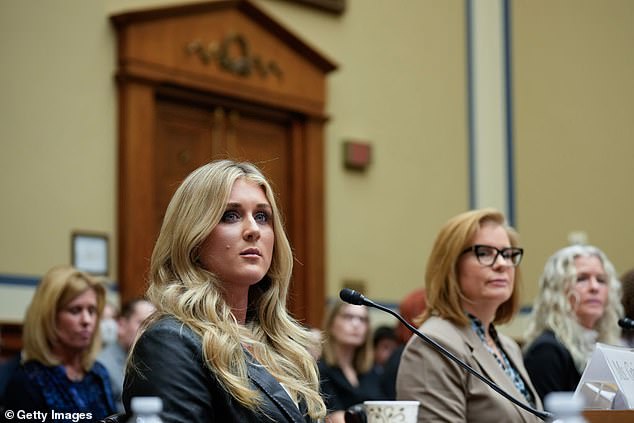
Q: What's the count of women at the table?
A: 3